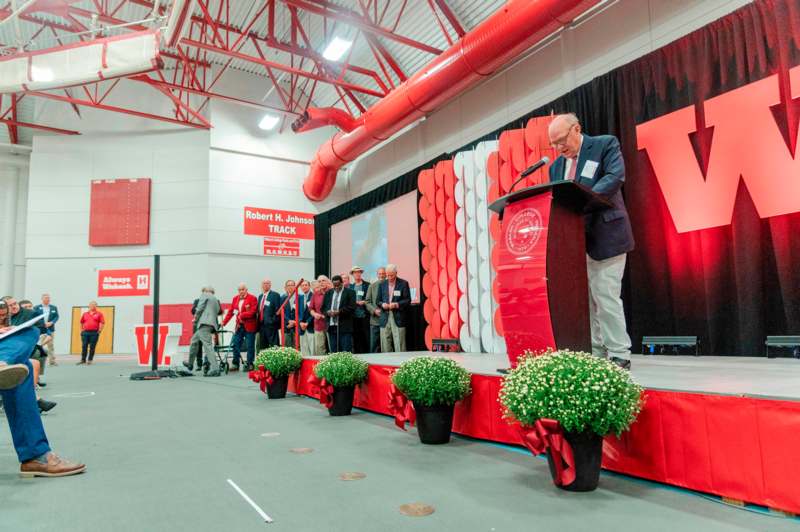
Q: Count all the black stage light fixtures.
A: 3